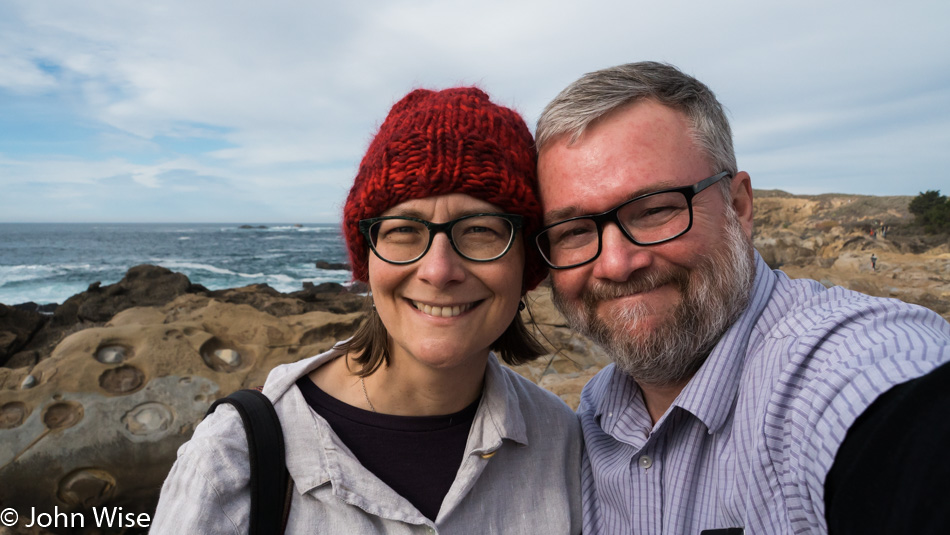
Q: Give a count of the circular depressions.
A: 7